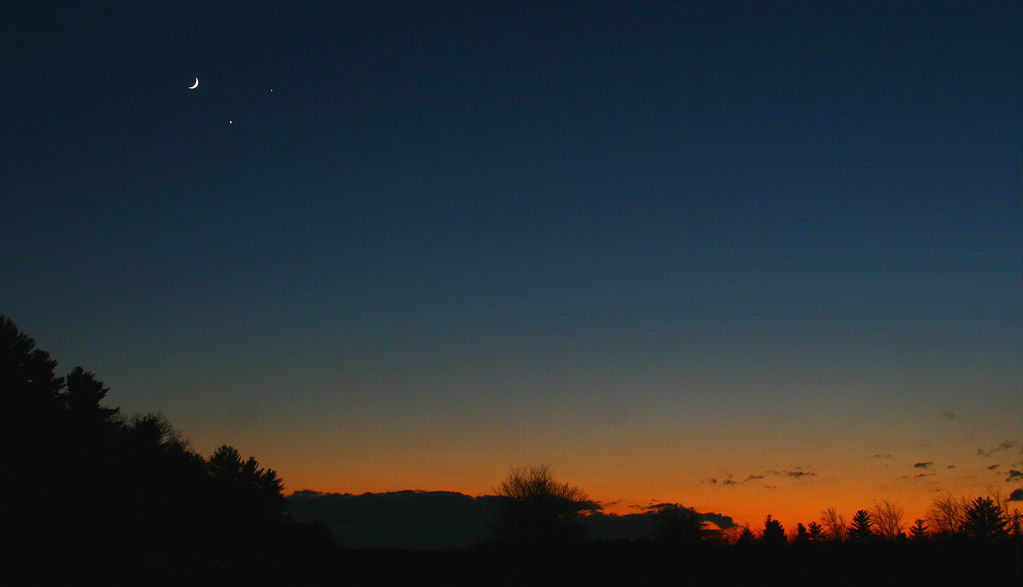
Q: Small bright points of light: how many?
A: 2